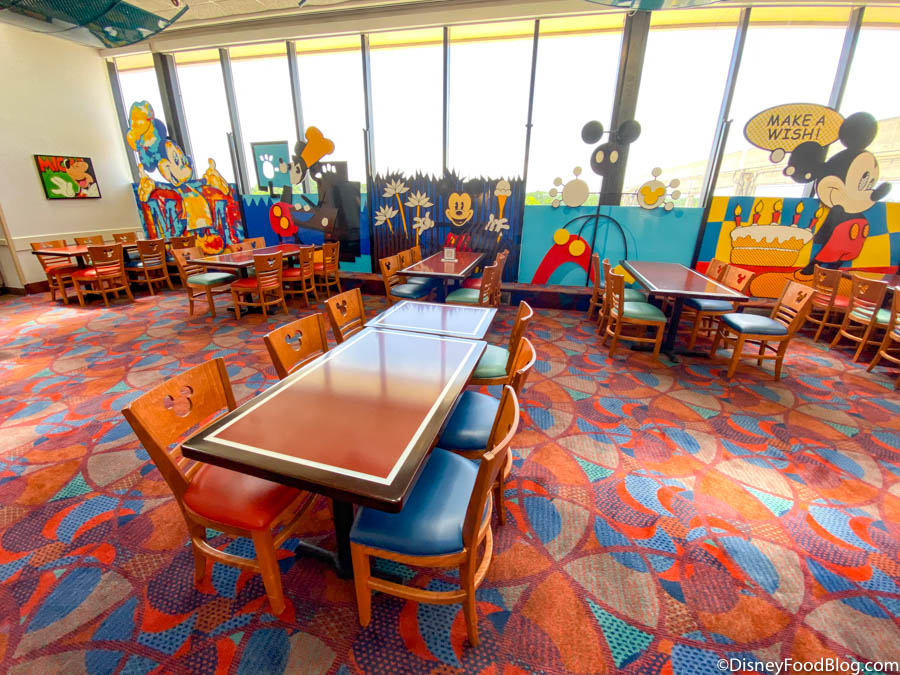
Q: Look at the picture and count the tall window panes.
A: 10